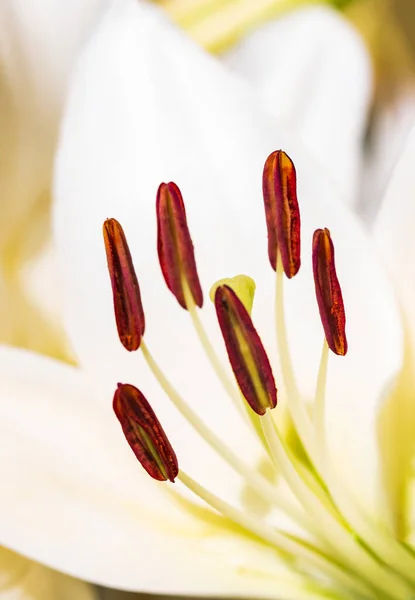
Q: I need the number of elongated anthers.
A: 6